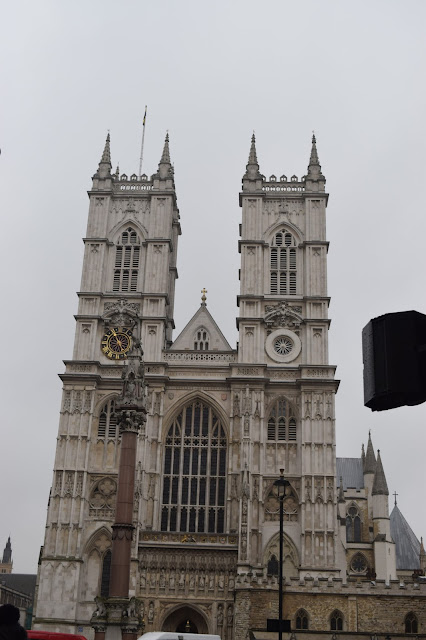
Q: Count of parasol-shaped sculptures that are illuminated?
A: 0